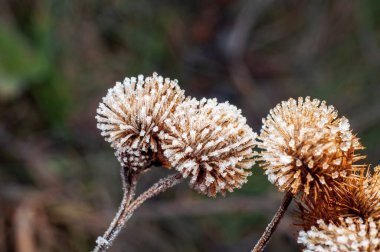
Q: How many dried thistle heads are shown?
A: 5